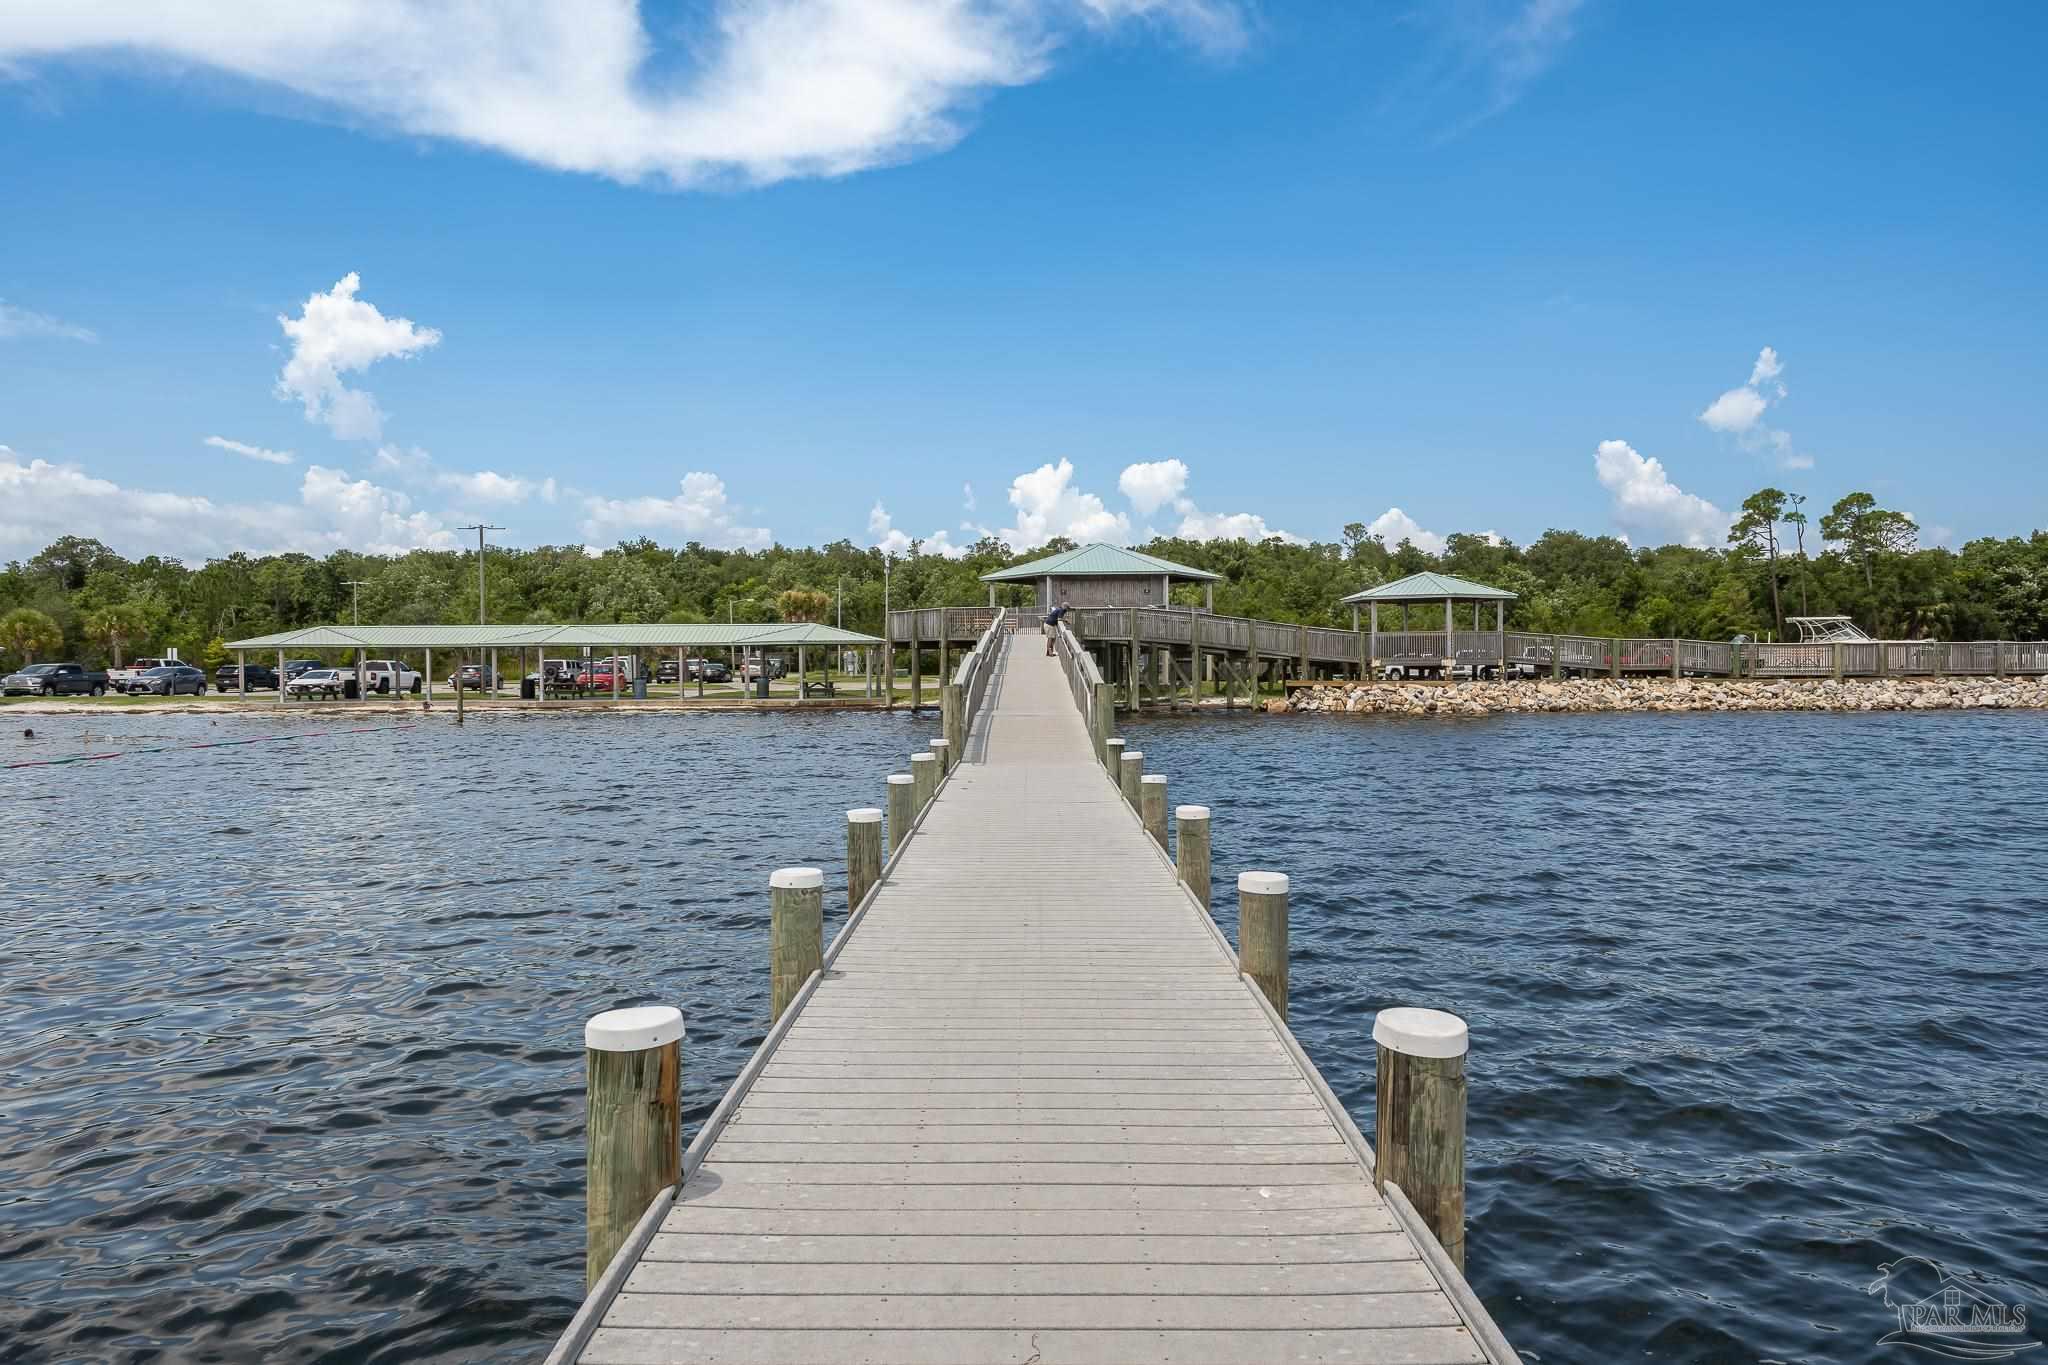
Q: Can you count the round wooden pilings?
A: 12